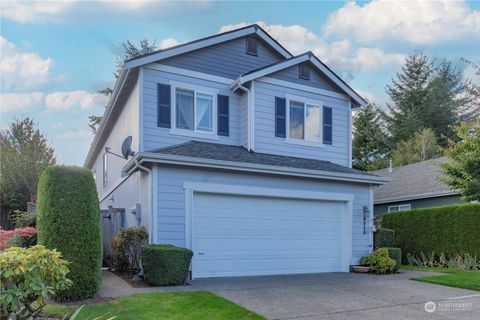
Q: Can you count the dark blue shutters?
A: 4